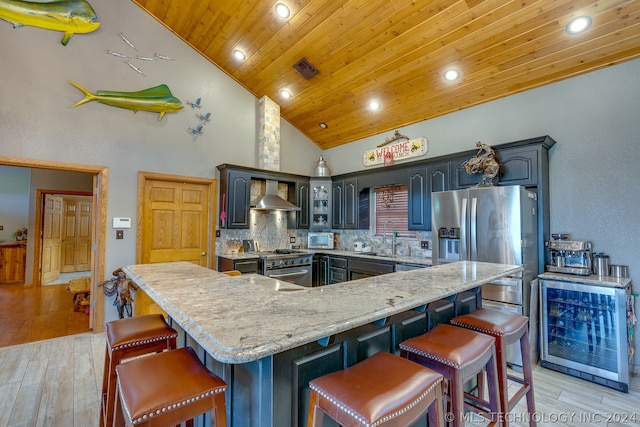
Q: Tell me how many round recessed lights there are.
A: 7